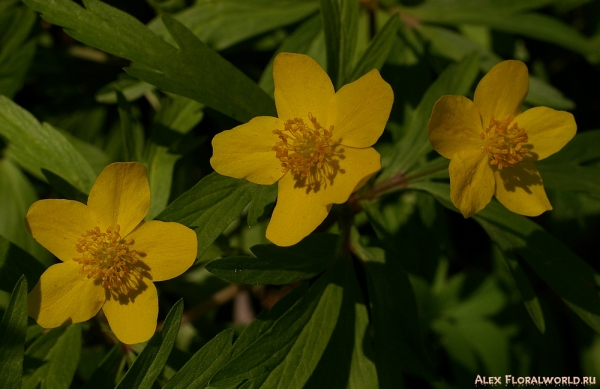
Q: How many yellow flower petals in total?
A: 15